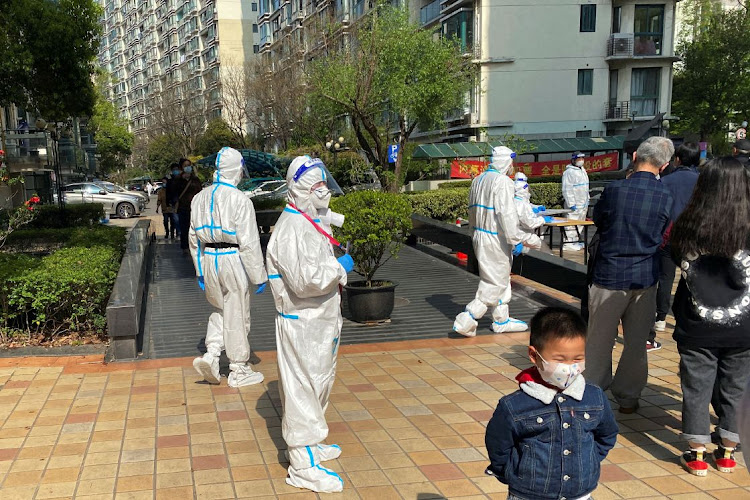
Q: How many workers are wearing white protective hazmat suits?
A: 5